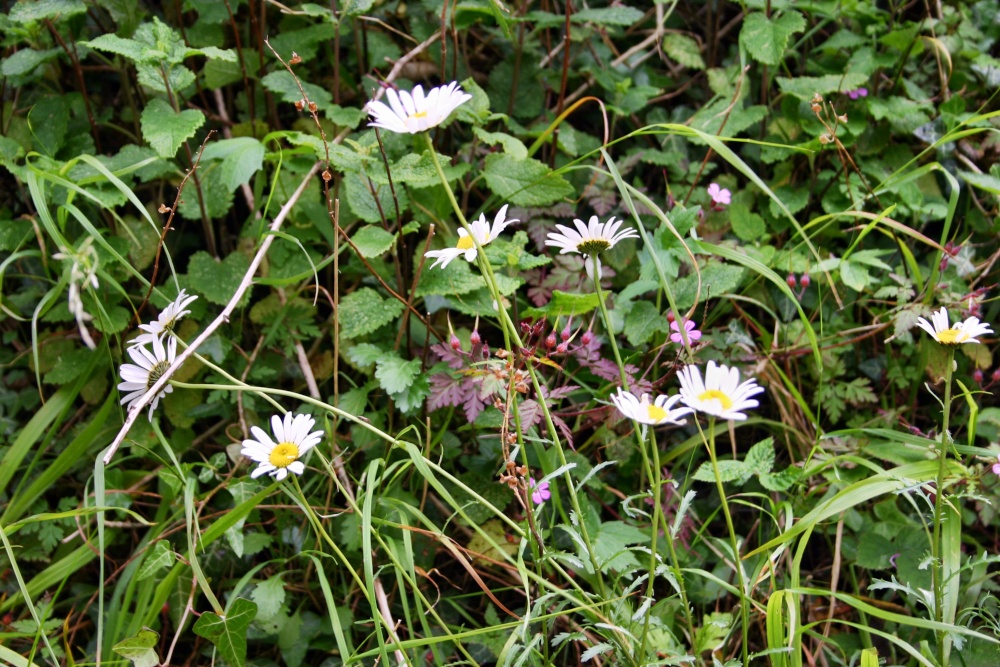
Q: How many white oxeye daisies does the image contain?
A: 9